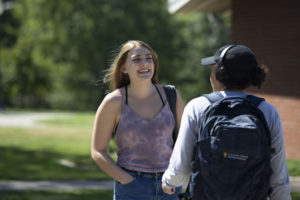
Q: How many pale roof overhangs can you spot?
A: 1